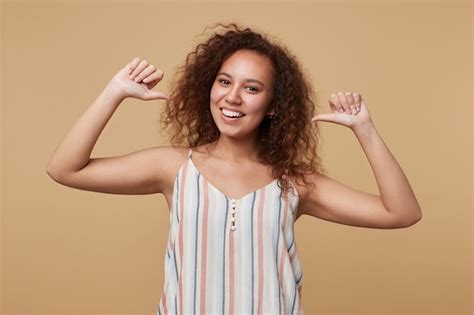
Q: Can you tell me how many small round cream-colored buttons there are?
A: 5